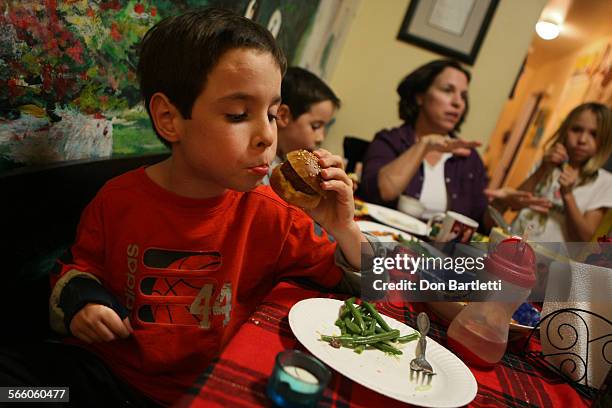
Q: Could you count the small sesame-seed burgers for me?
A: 1